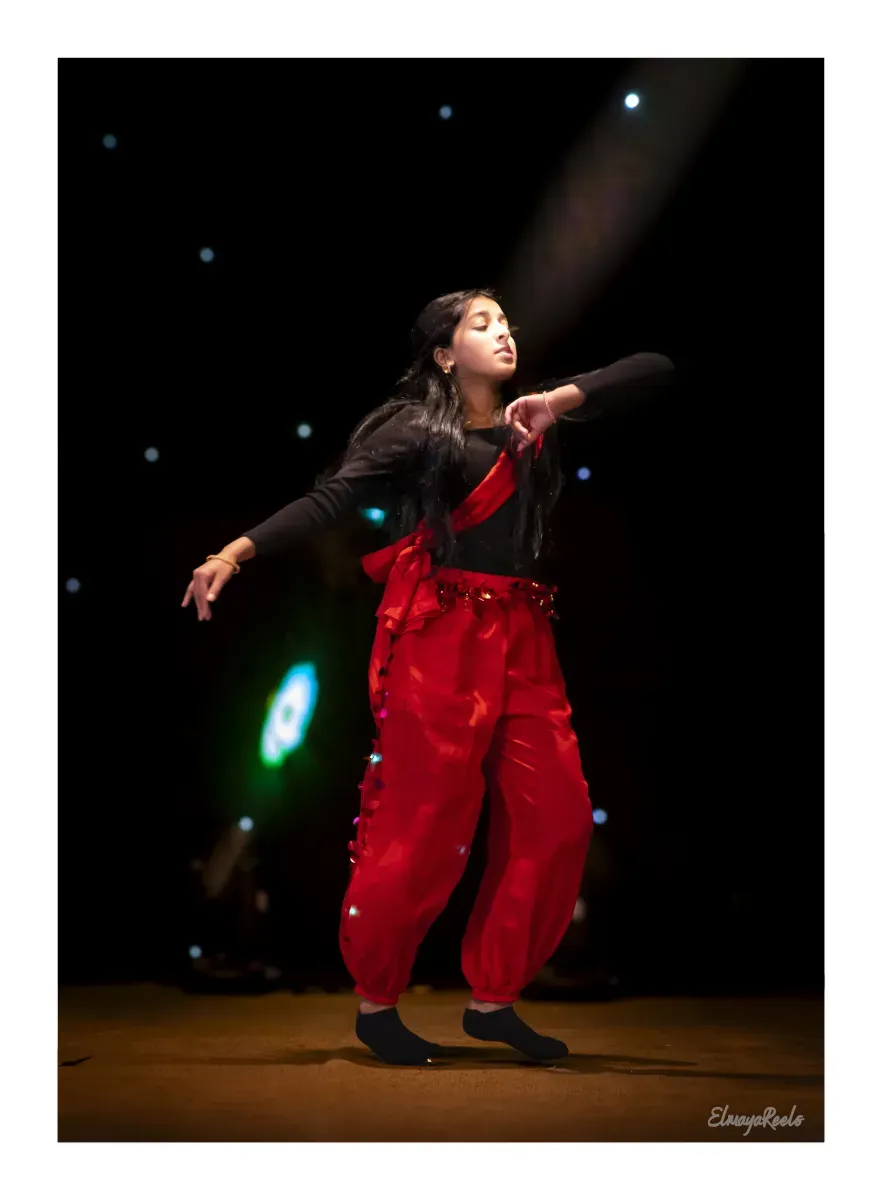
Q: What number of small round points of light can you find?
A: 11